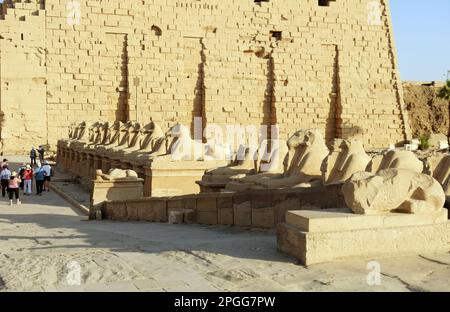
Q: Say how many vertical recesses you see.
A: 4